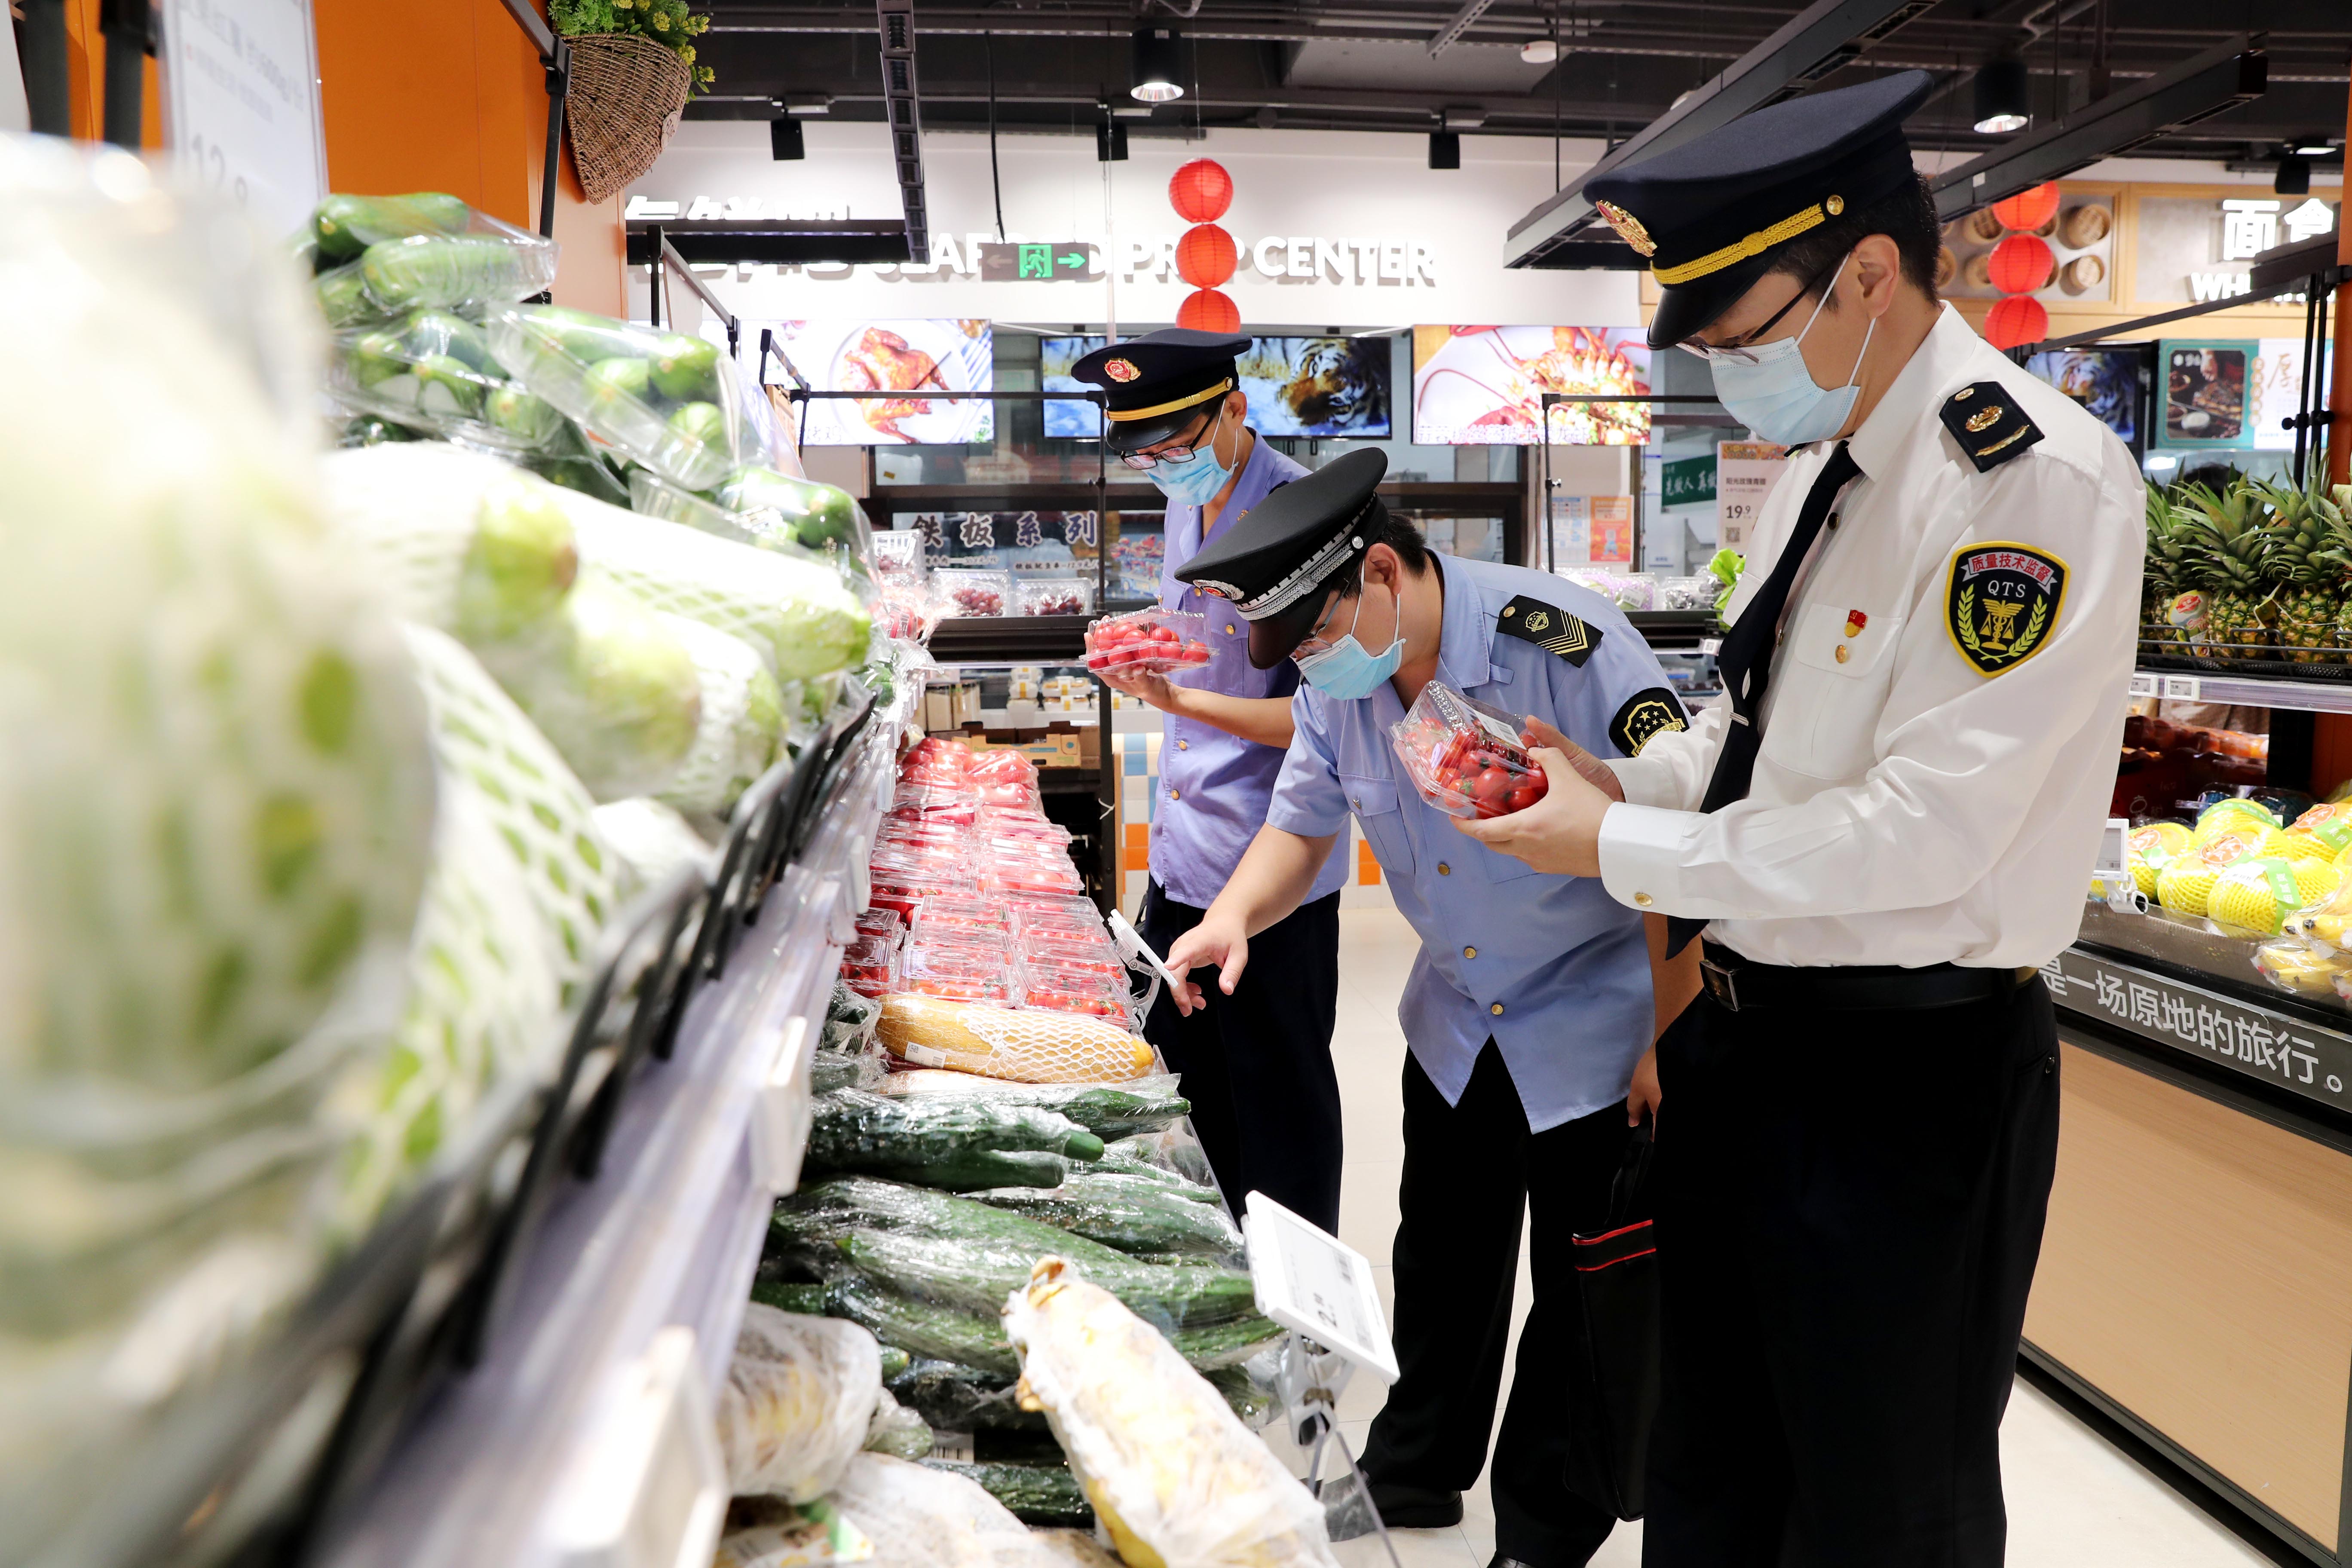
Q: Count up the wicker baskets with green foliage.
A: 1